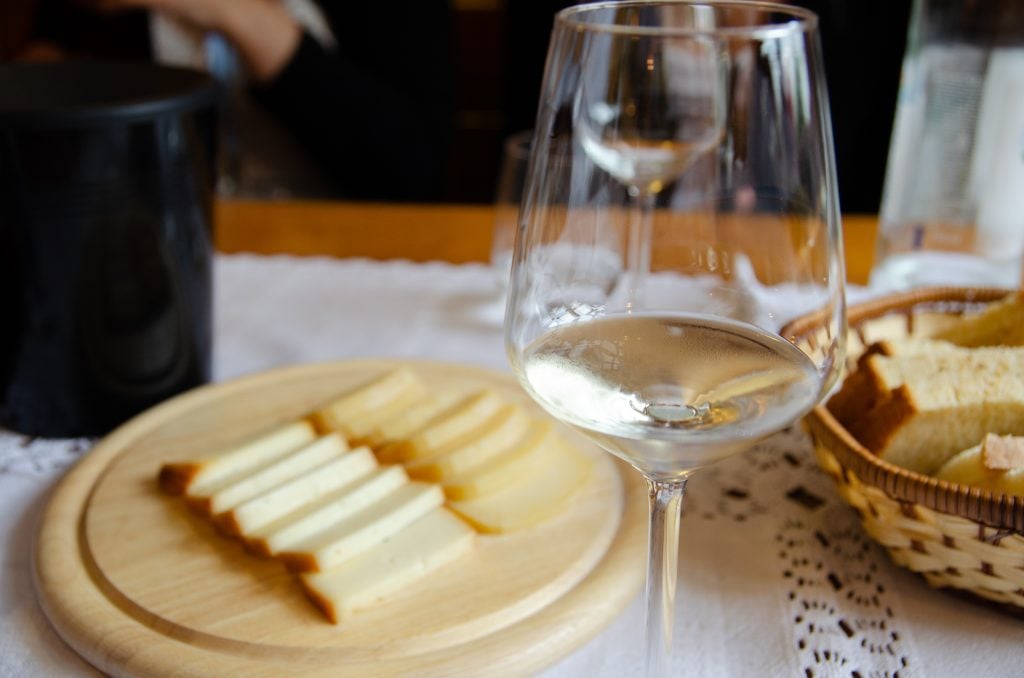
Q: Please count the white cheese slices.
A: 6